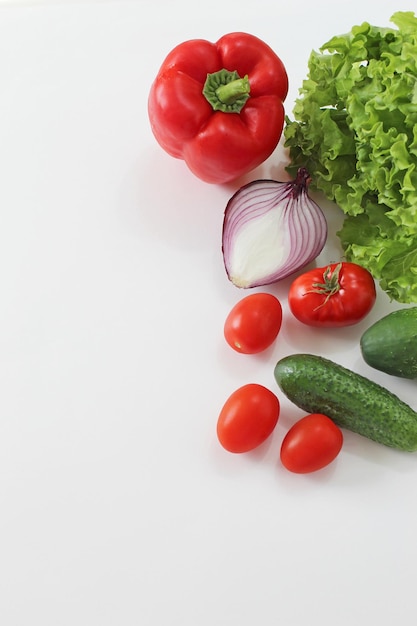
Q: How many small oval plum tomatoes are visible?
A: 3